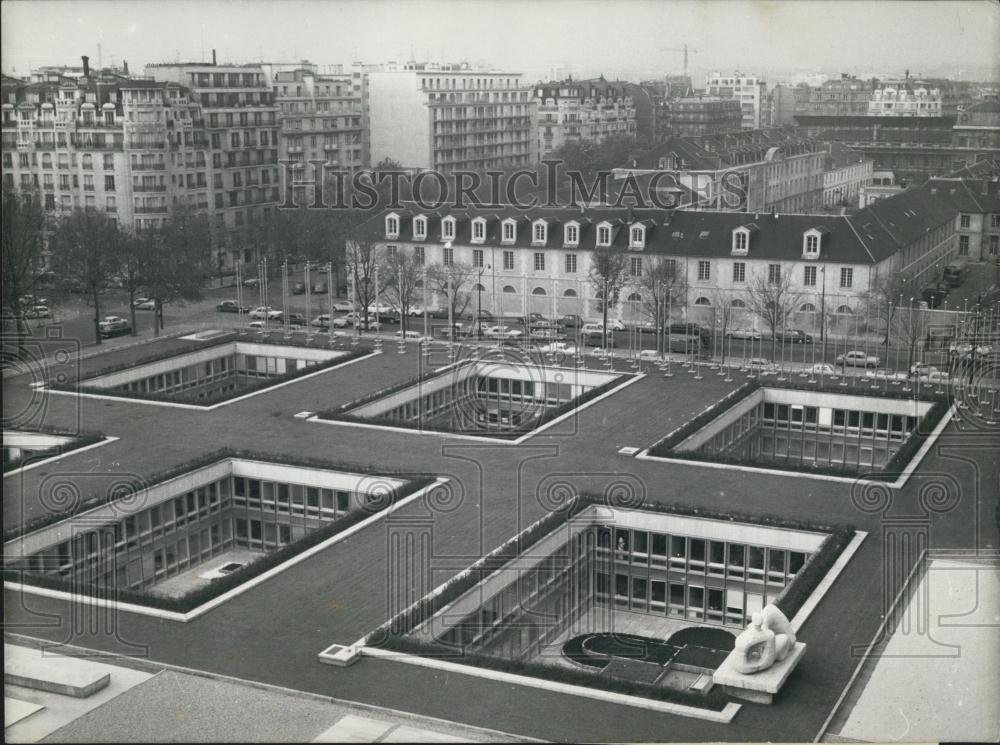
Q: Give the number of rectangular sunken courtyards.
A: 6